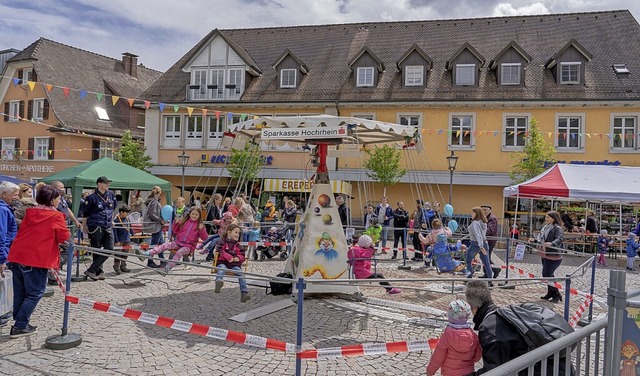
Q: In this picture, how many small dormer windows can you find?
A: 6